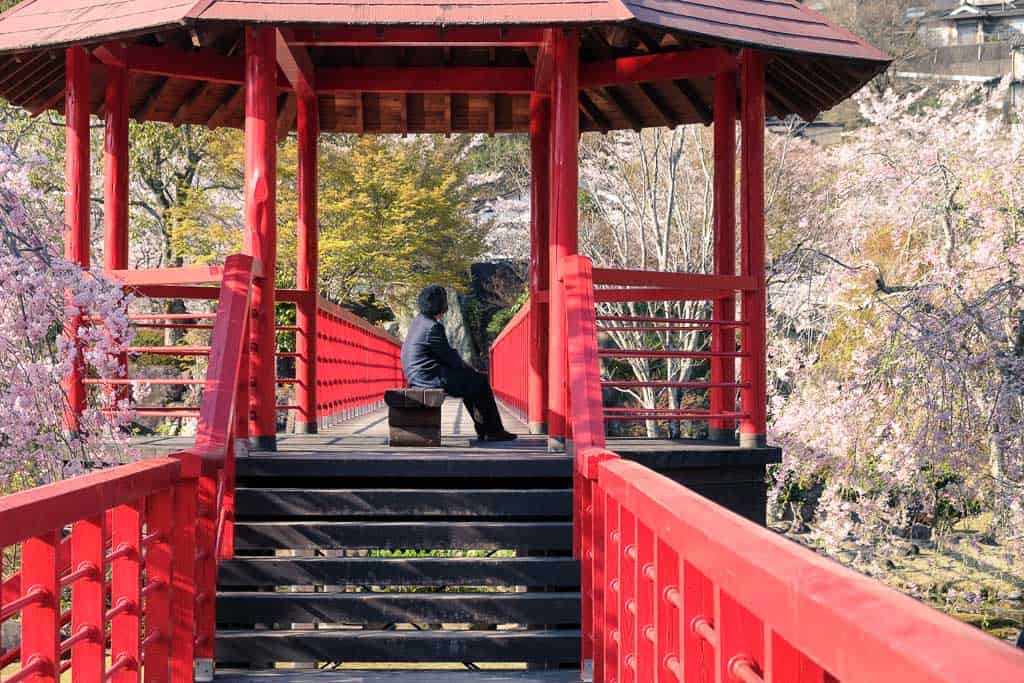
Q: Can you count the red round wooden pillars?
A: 8